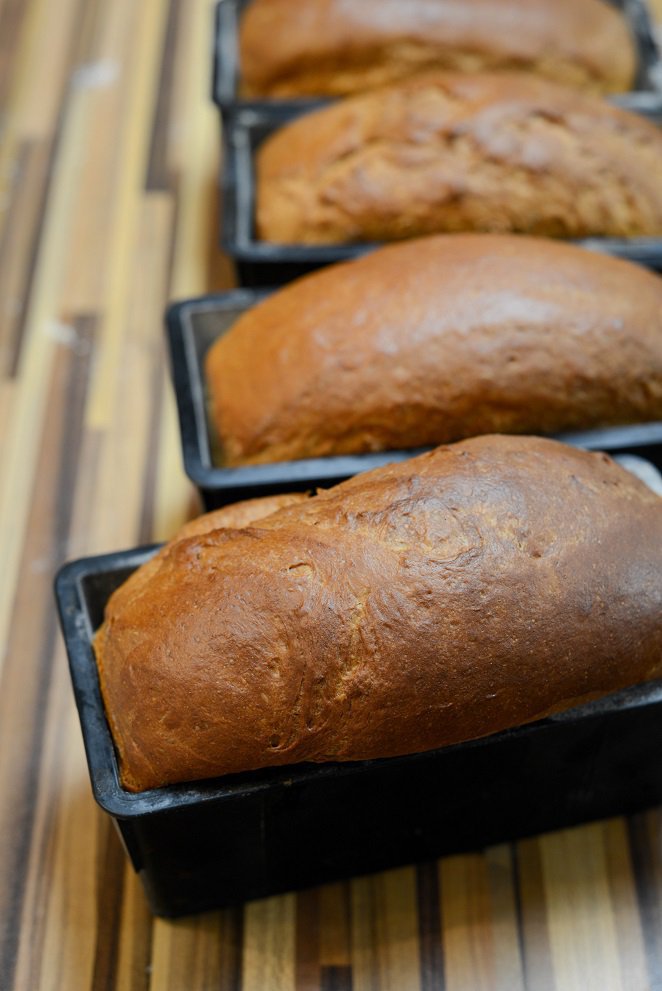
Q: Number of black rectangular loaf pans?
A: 4